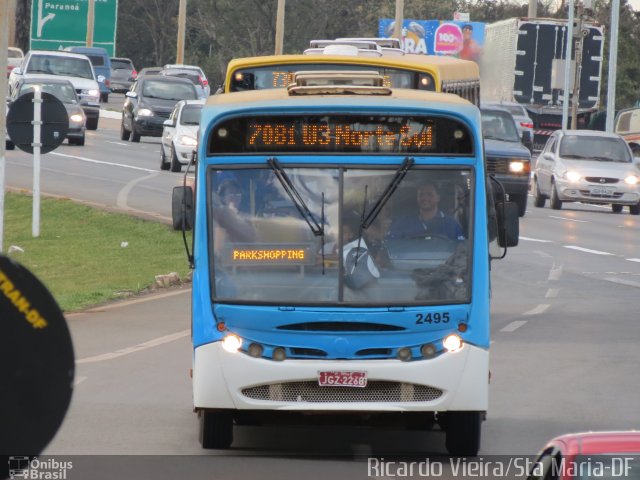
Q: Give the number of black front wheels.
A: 2